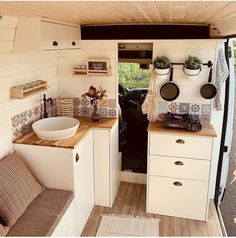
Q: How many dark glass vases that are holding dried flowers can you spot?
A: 1